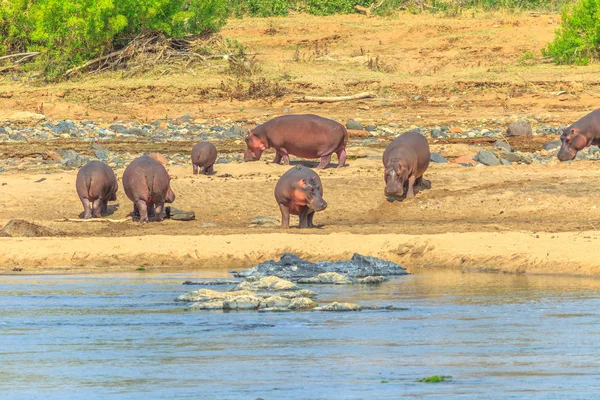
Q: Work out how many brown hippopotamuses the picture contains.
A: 7